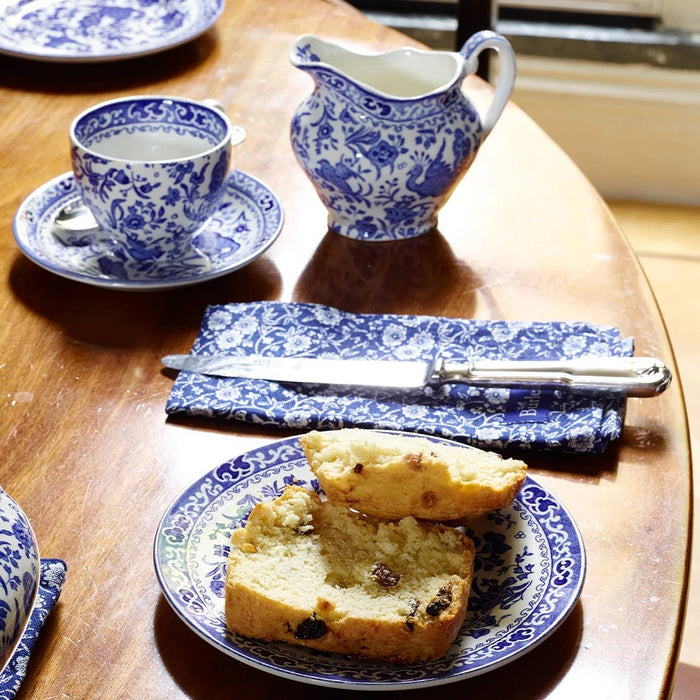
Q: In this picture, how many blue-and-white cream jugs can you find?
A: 1